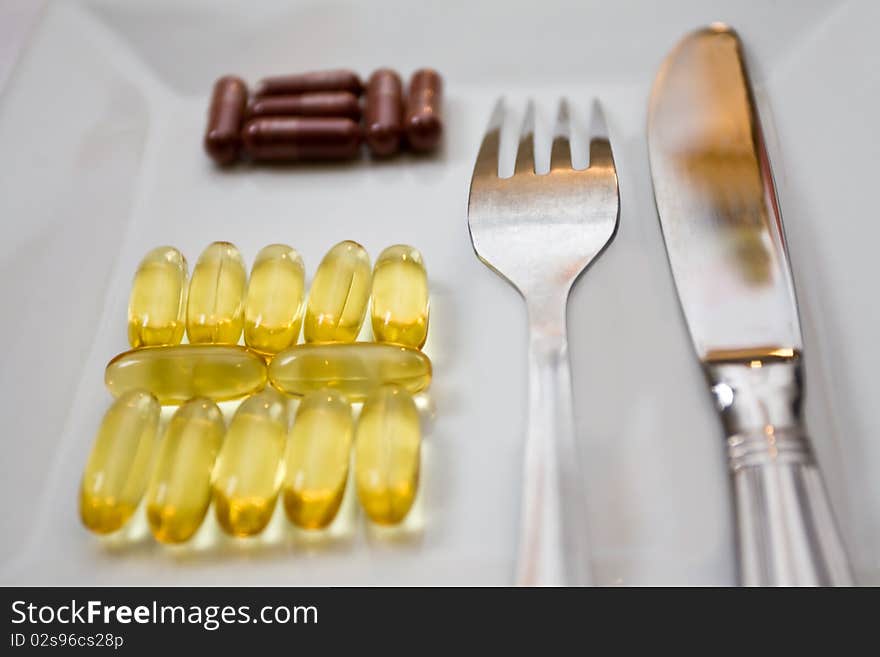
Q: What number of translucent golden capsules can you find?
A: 12